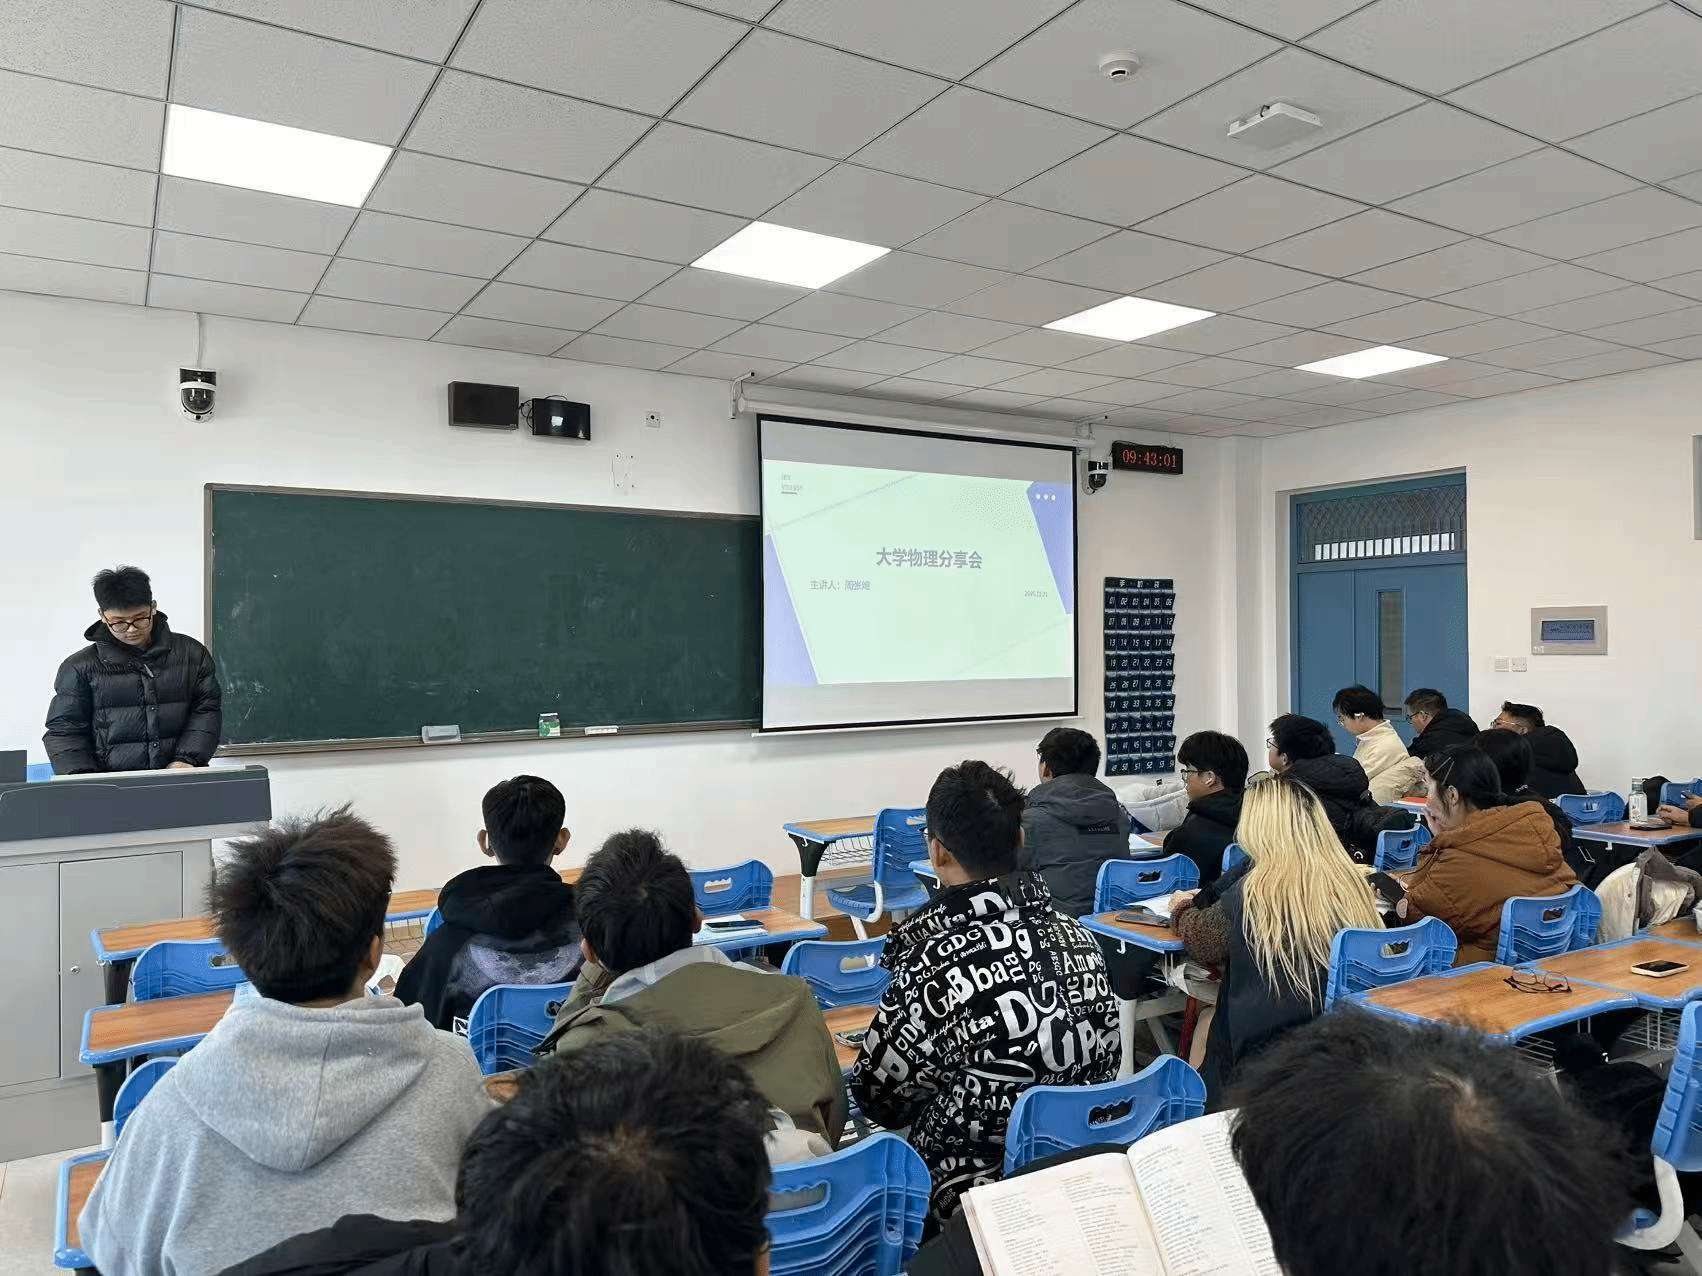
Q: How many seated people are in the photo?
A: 15